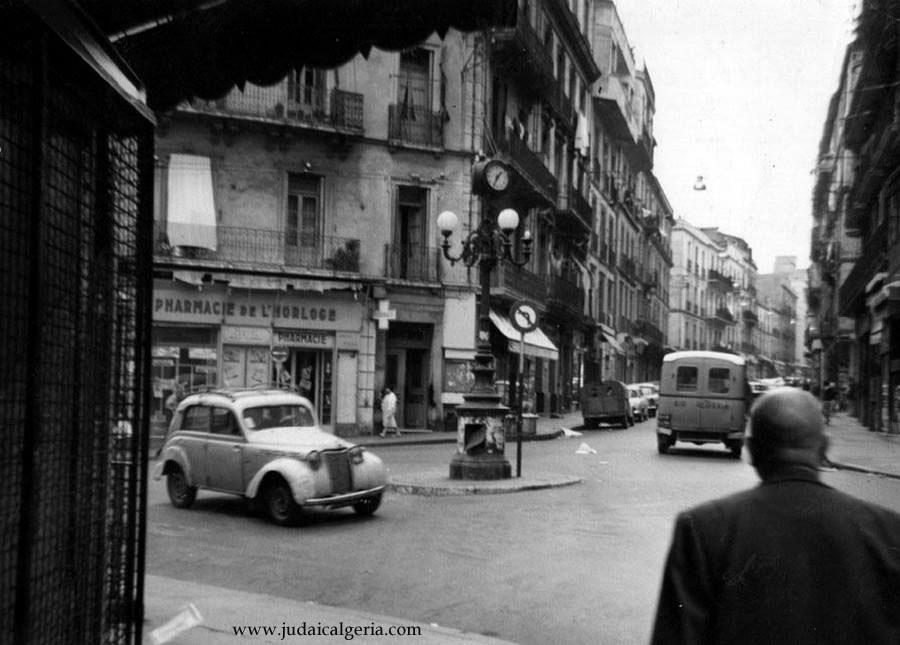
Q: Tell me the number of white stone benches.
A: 0